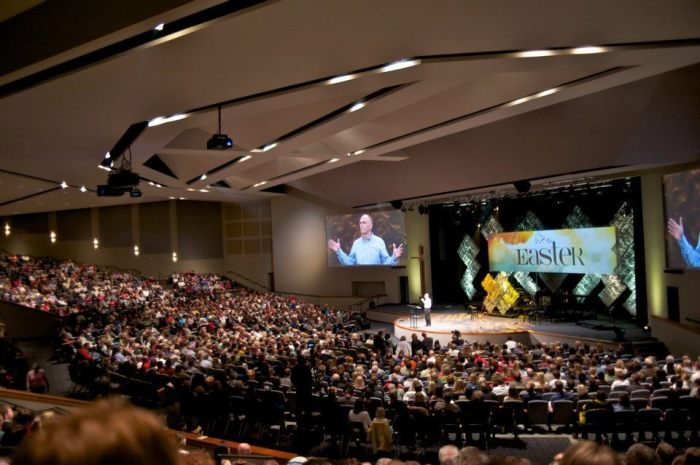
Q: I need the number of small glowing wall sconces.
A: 5